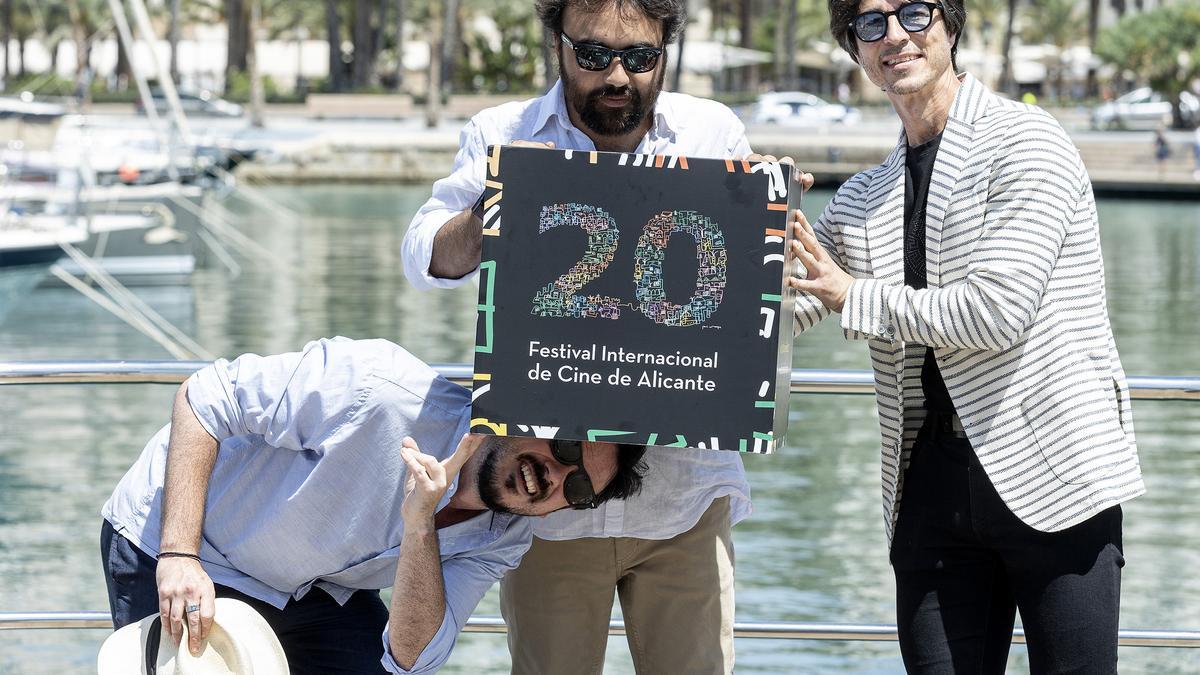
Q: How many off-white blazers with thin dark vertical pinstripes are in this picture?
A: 0